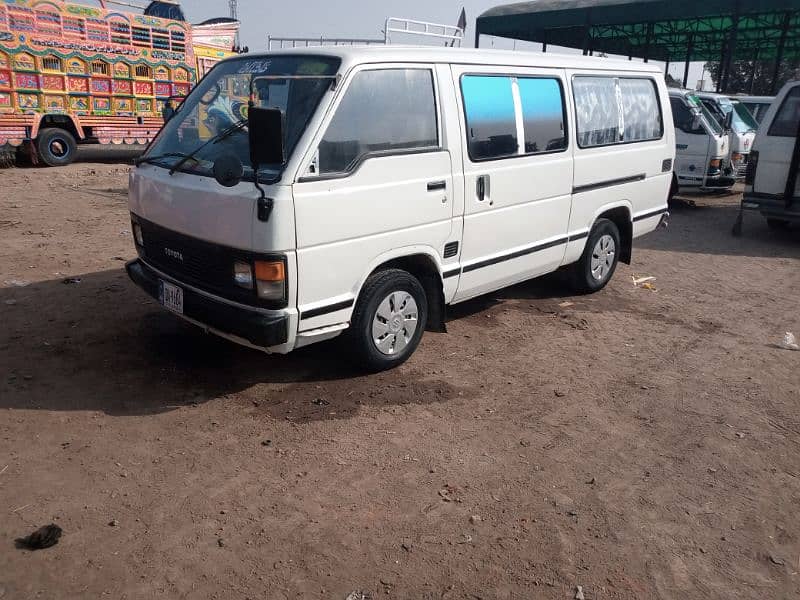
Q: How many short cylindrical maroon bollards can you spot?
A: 0